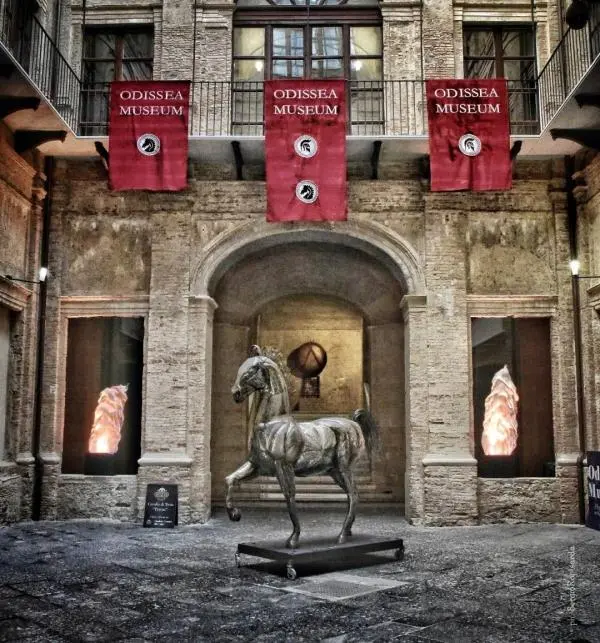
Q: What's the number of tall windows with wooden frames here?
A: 3